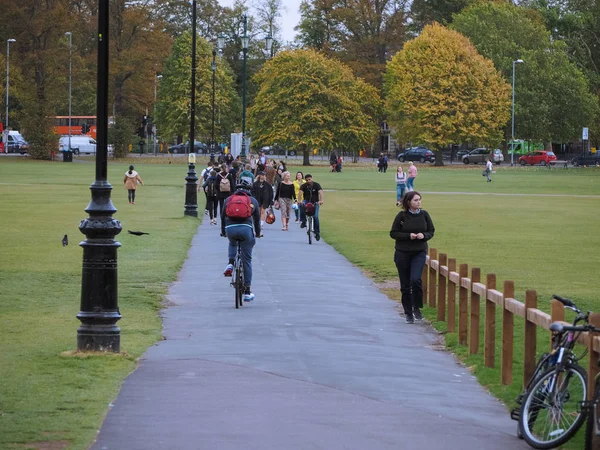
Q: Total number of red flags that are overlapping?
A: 0